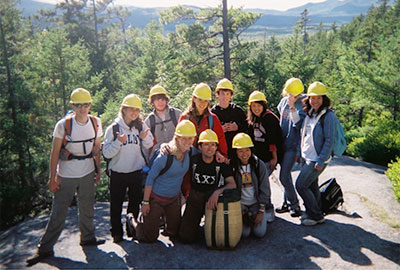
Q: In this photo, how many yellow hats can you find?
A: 11